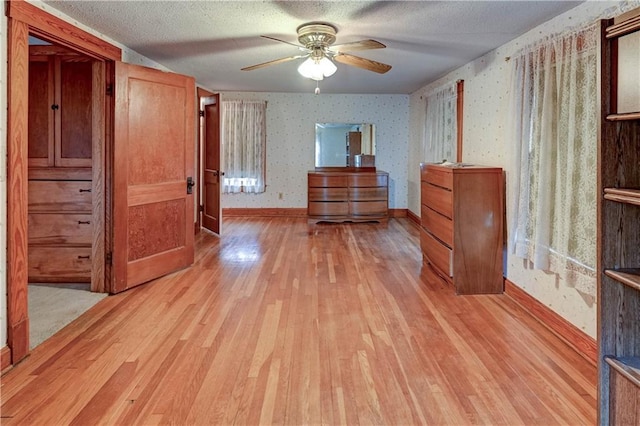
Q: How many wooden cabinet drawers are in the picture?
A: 13